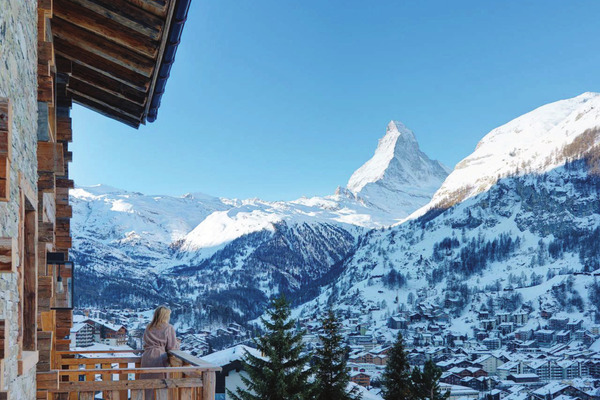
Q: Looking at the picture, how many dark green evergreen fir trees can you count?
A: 4